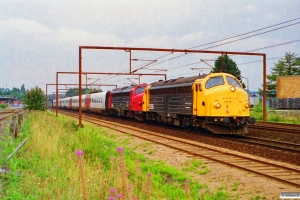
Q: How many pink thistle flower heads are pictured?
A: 7